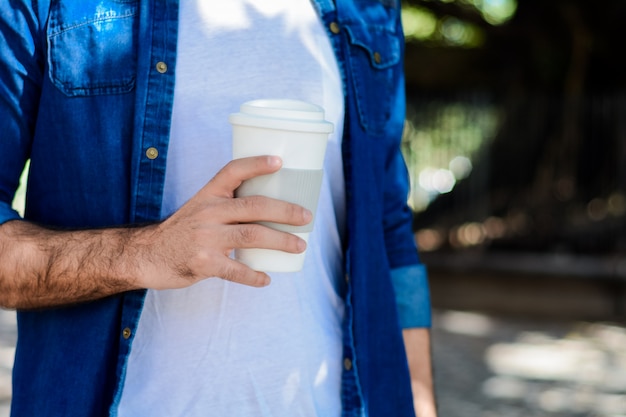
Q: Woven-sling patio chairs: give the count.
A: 0